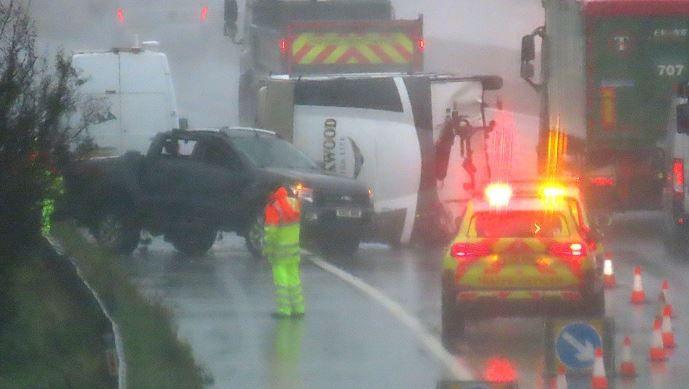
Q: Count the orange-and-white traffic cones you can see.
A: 8